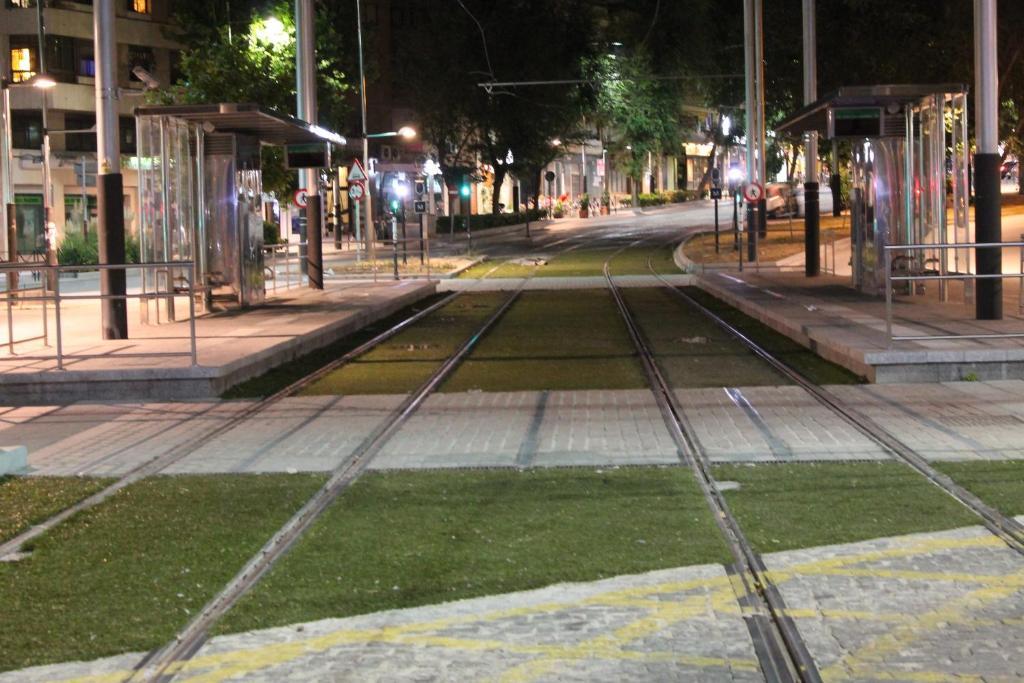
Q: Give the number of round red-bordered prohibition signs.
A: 3